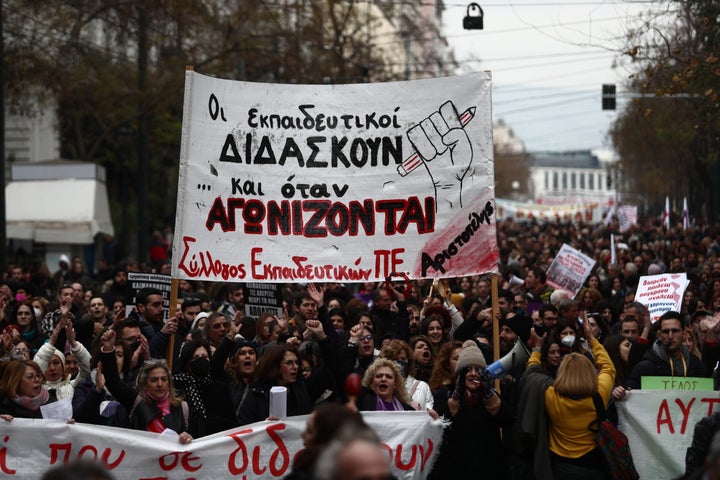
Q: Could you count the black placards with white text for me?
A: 2